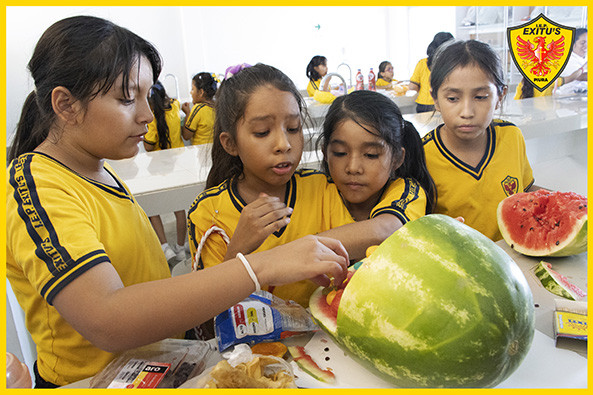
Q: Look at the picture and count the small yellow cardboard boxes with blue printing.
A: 1